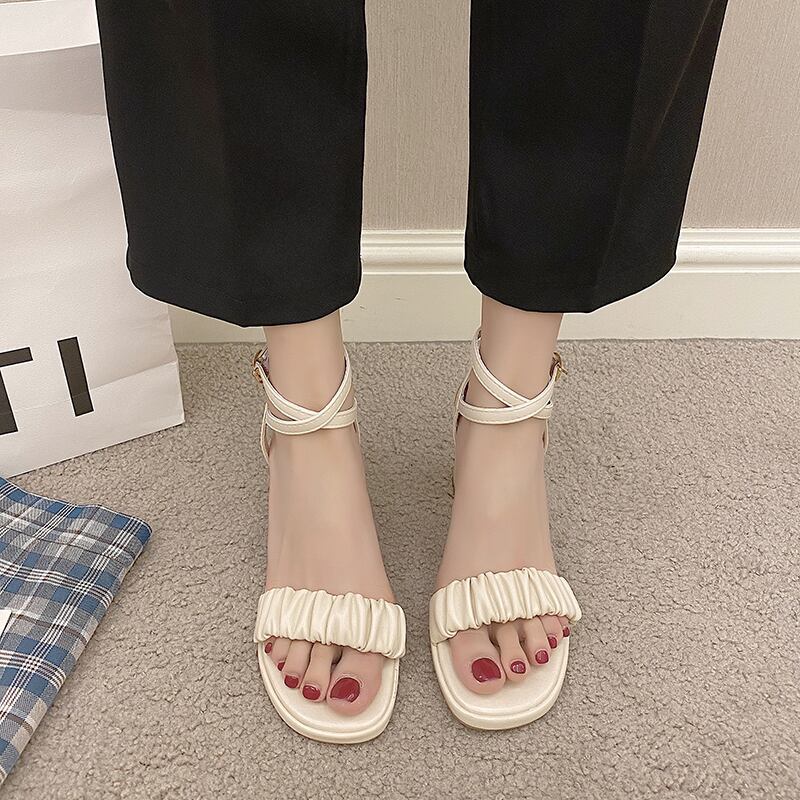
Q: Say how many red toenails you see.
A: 10